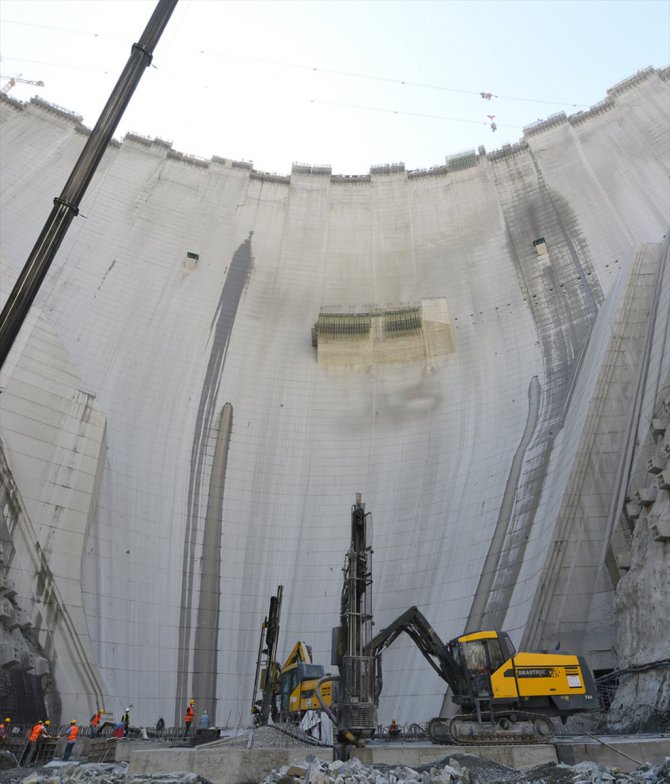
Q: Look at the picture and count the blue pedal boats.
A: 0